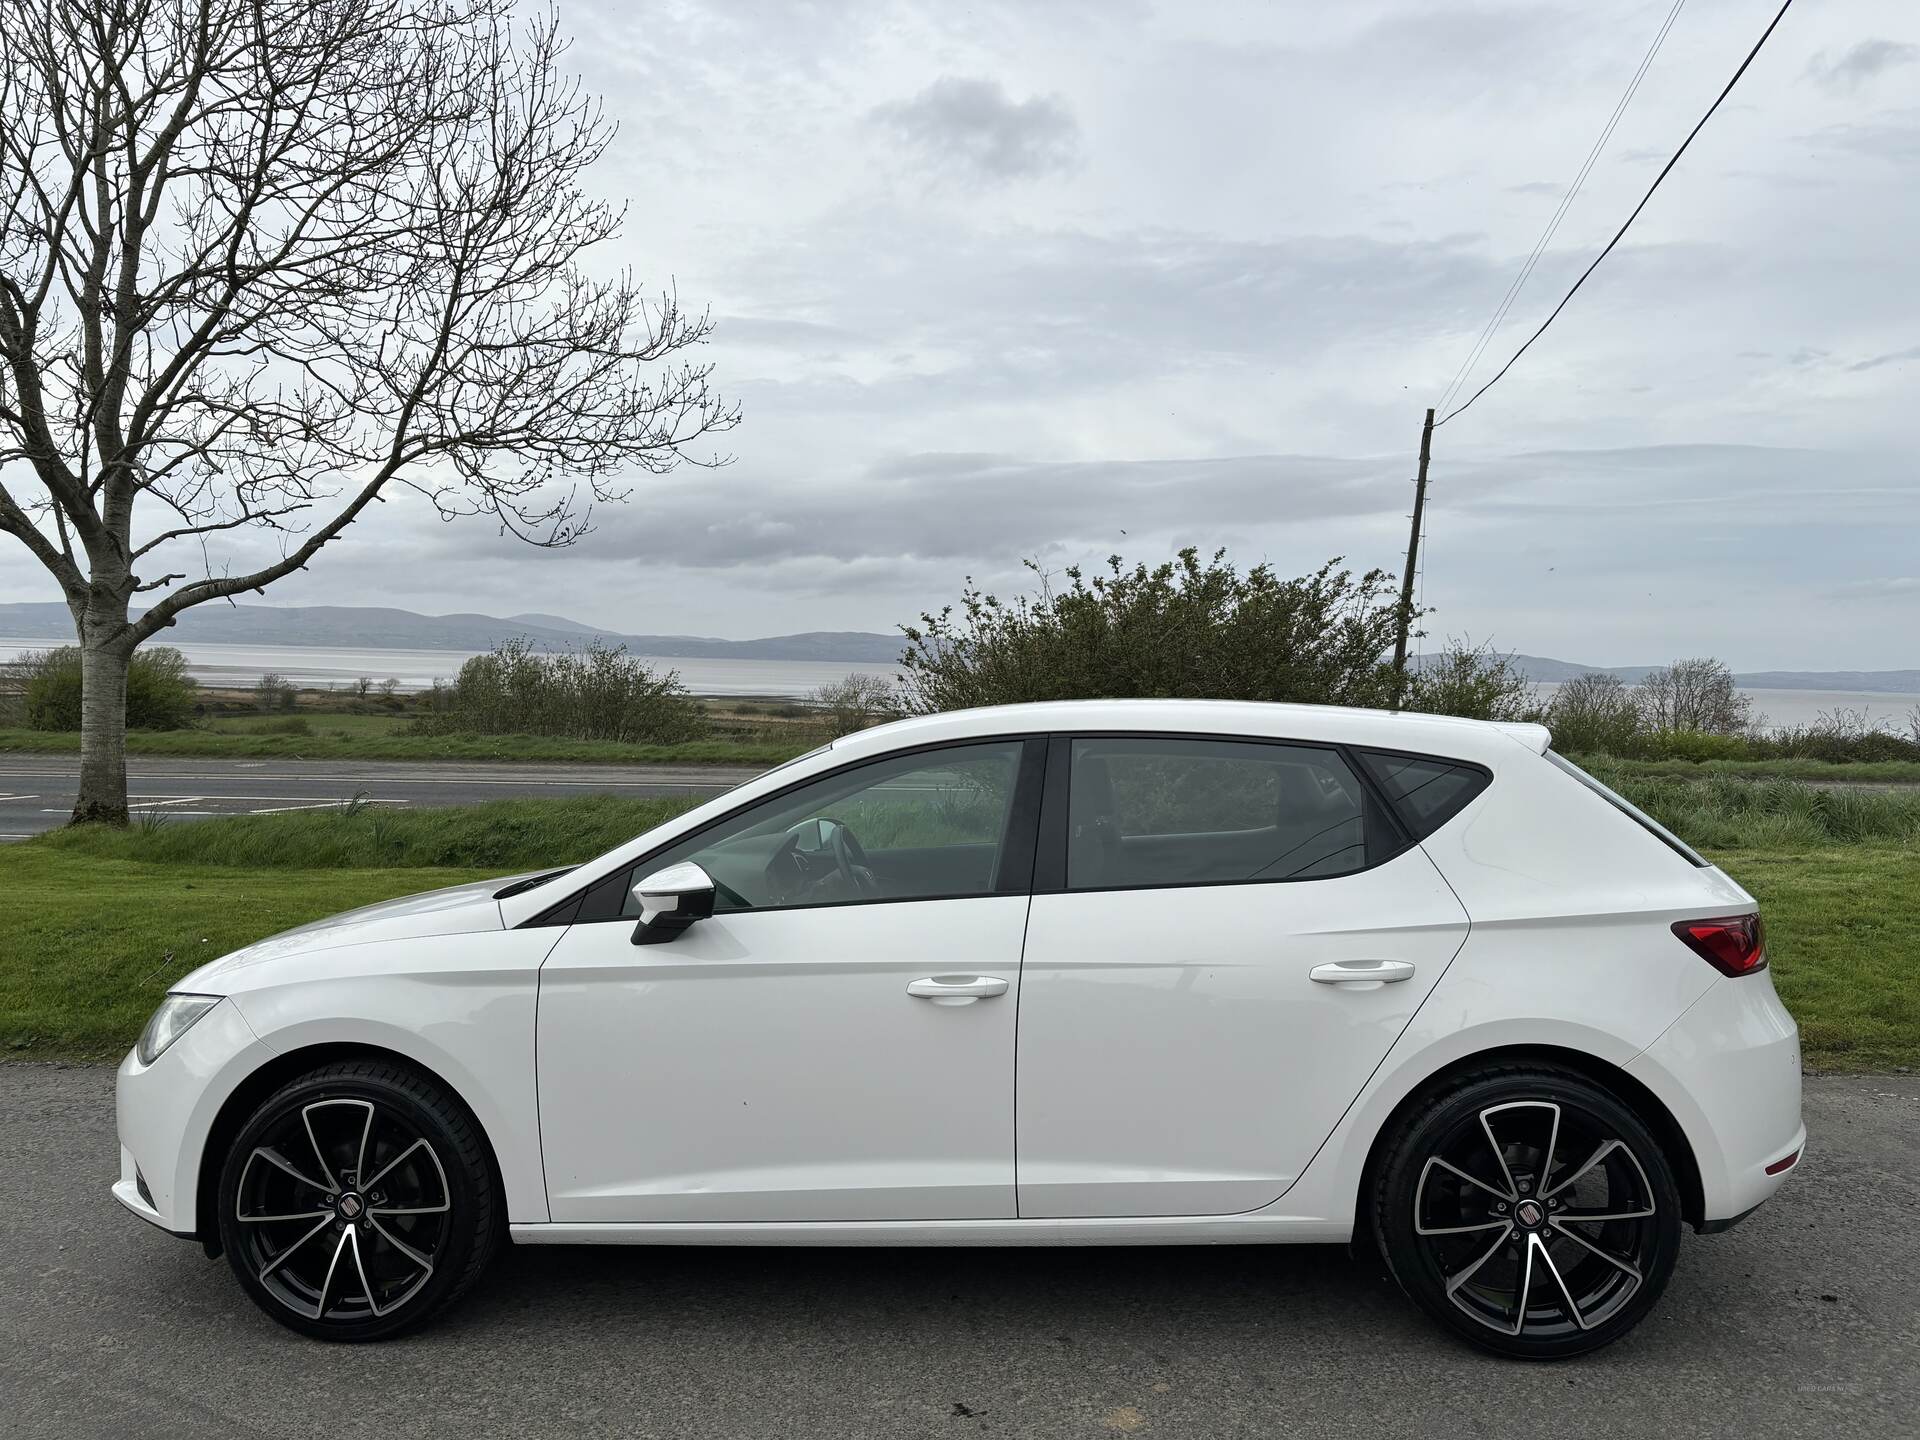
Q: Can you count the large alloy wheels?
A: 2